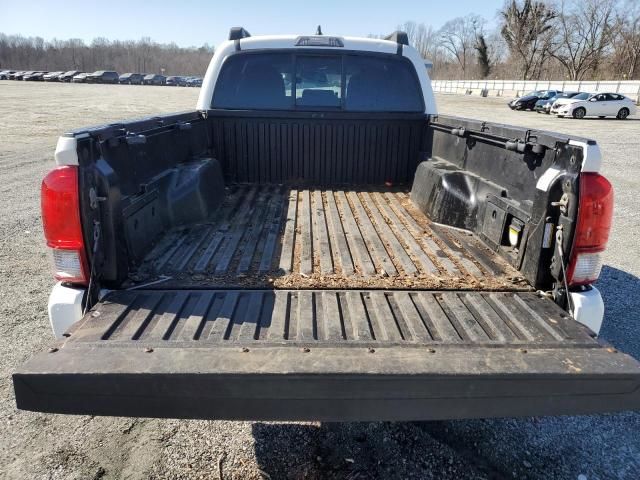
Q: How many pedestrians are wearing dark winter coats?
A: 0